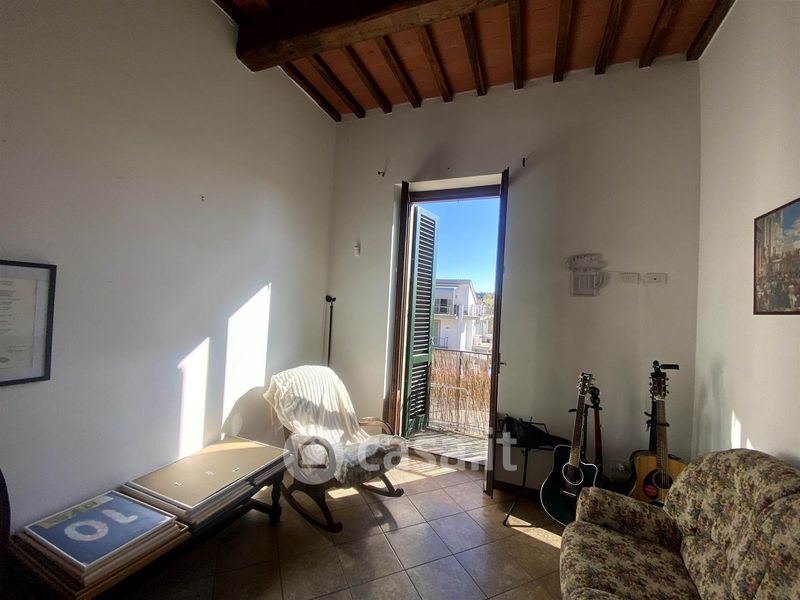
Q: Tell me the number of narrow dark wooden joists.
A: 11